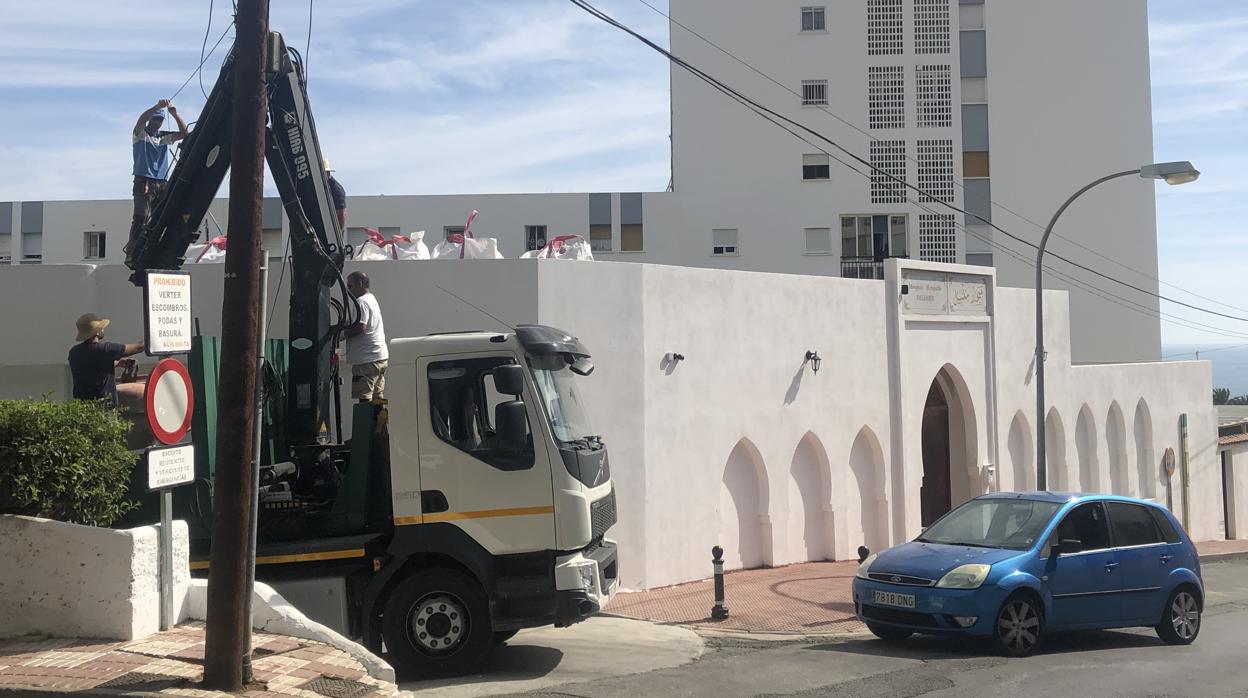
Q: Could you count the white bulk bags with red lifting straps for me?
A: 4